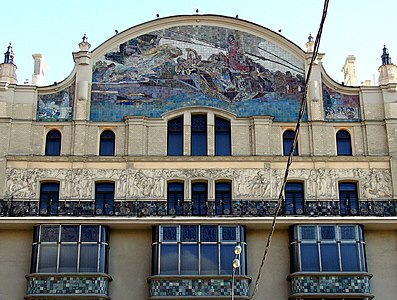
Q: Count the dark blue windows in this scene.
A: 14